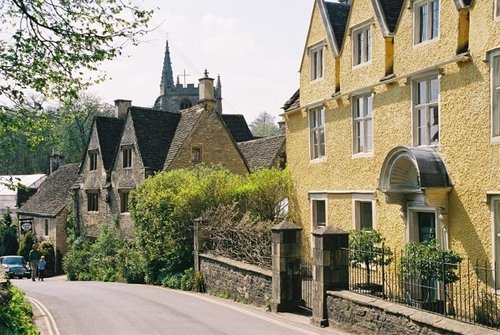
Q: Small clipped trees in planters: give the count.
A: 2